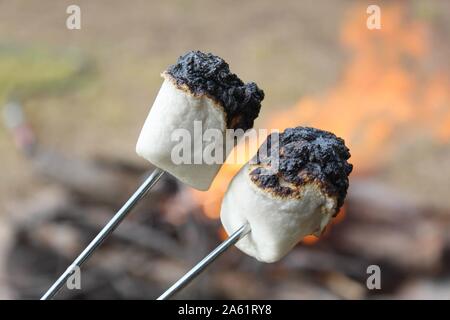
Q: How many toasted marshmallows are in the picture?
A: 2